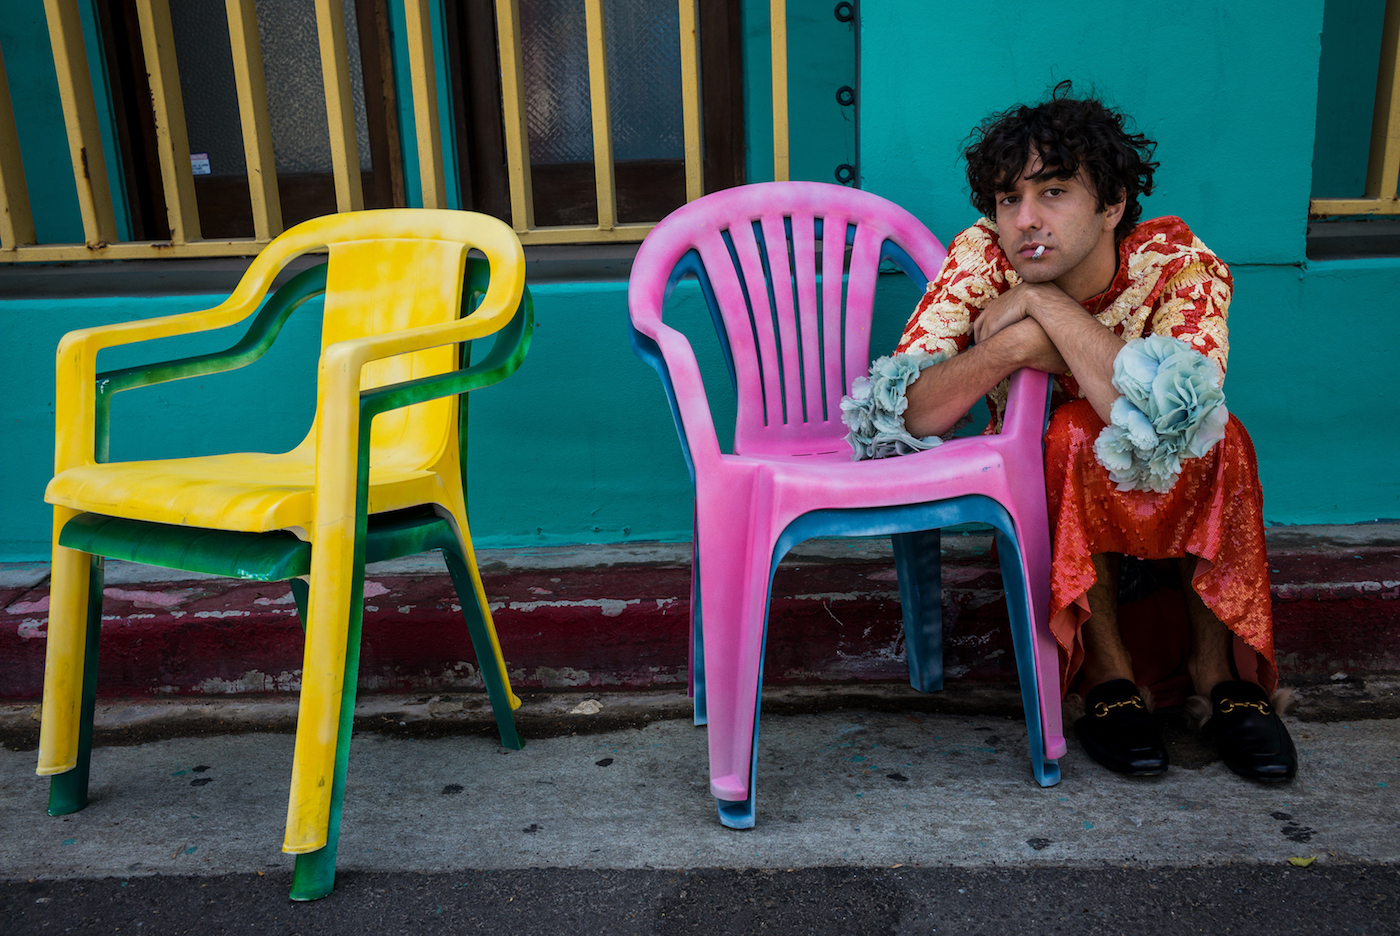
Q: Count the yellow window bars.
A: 11